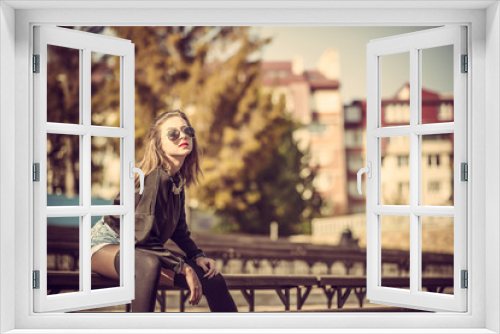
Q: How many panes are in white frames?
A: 12